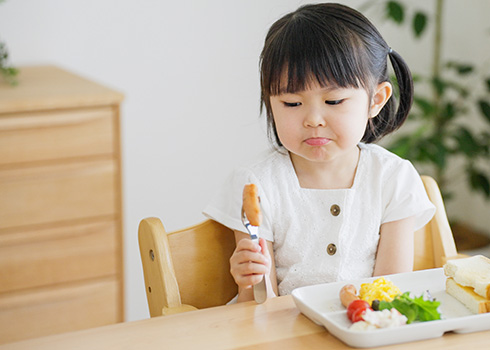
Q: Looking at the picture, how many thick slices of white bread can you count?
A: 2